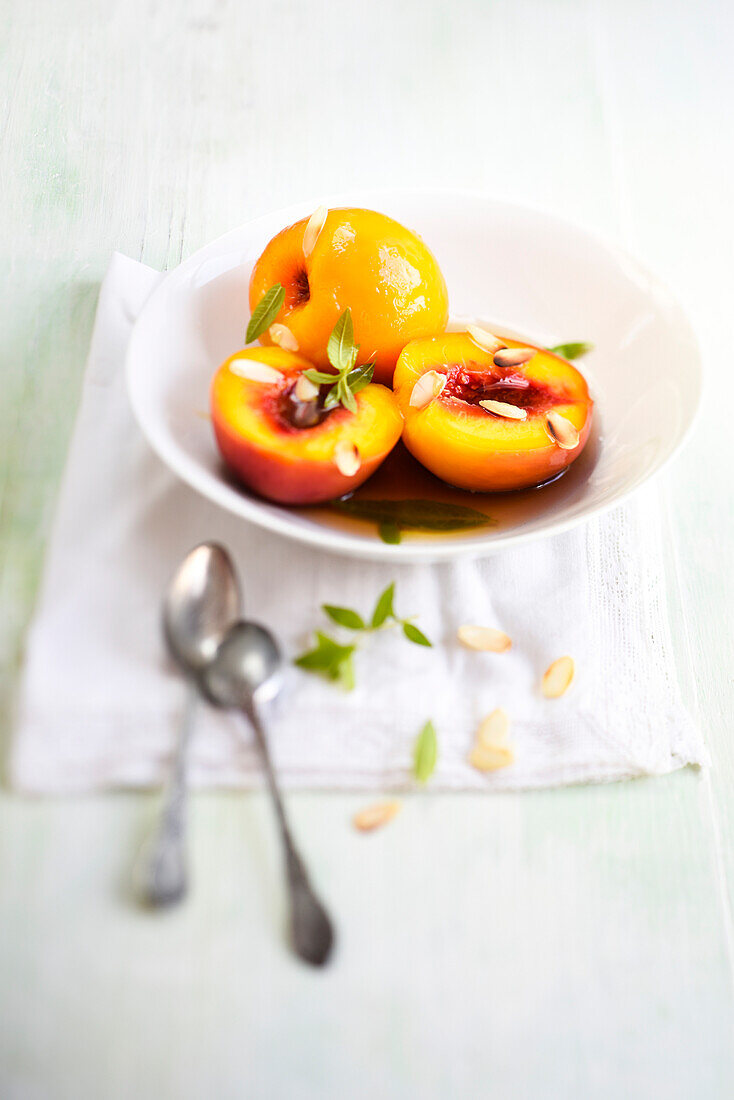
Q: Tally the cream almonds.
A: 15